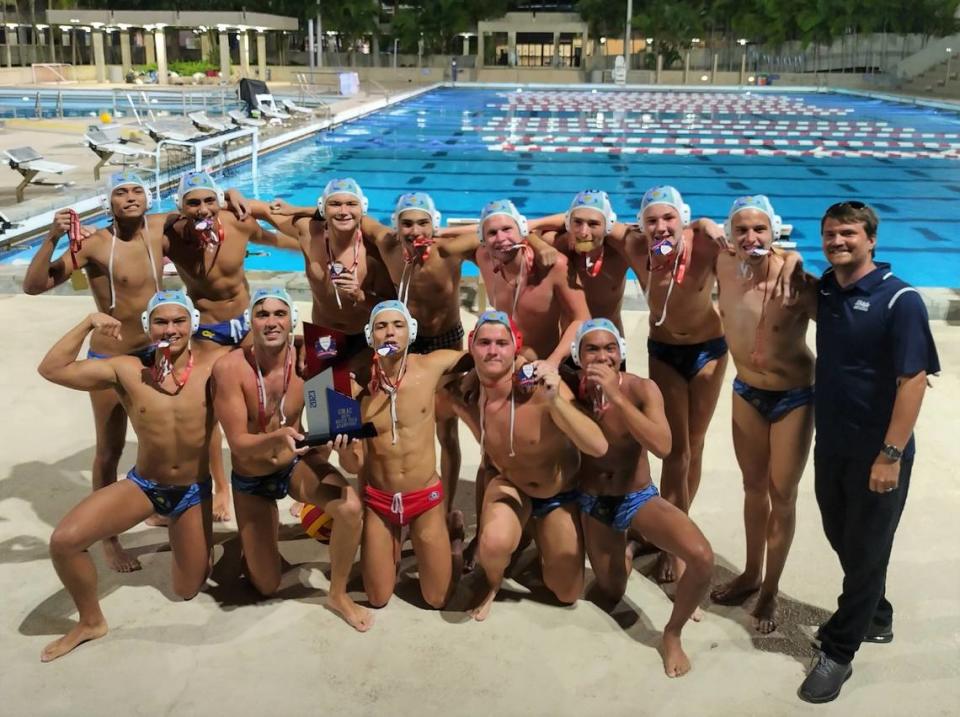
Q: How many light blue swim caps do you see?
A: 13